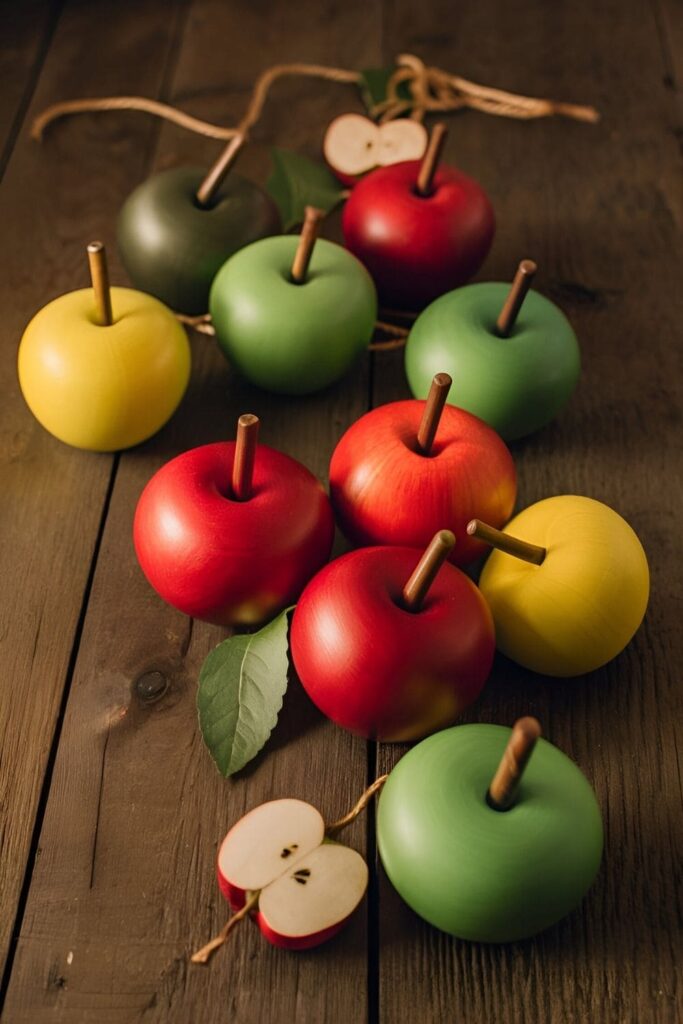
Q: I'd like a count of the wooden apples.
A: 10